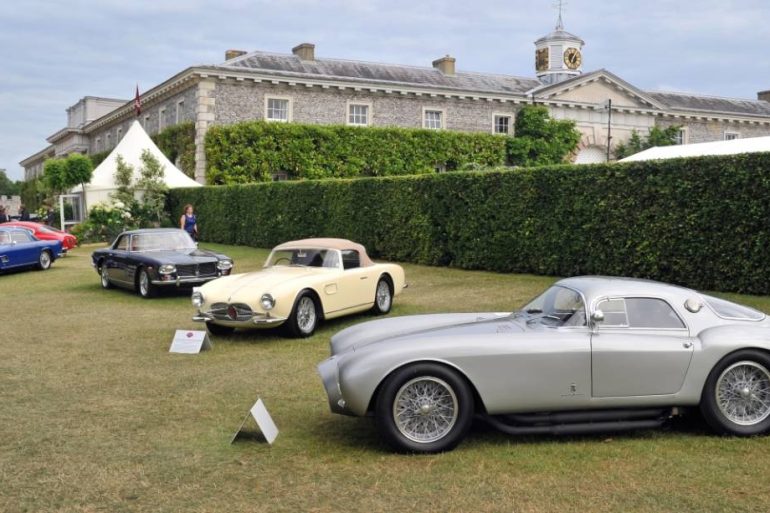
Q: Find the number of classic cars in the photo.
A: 5